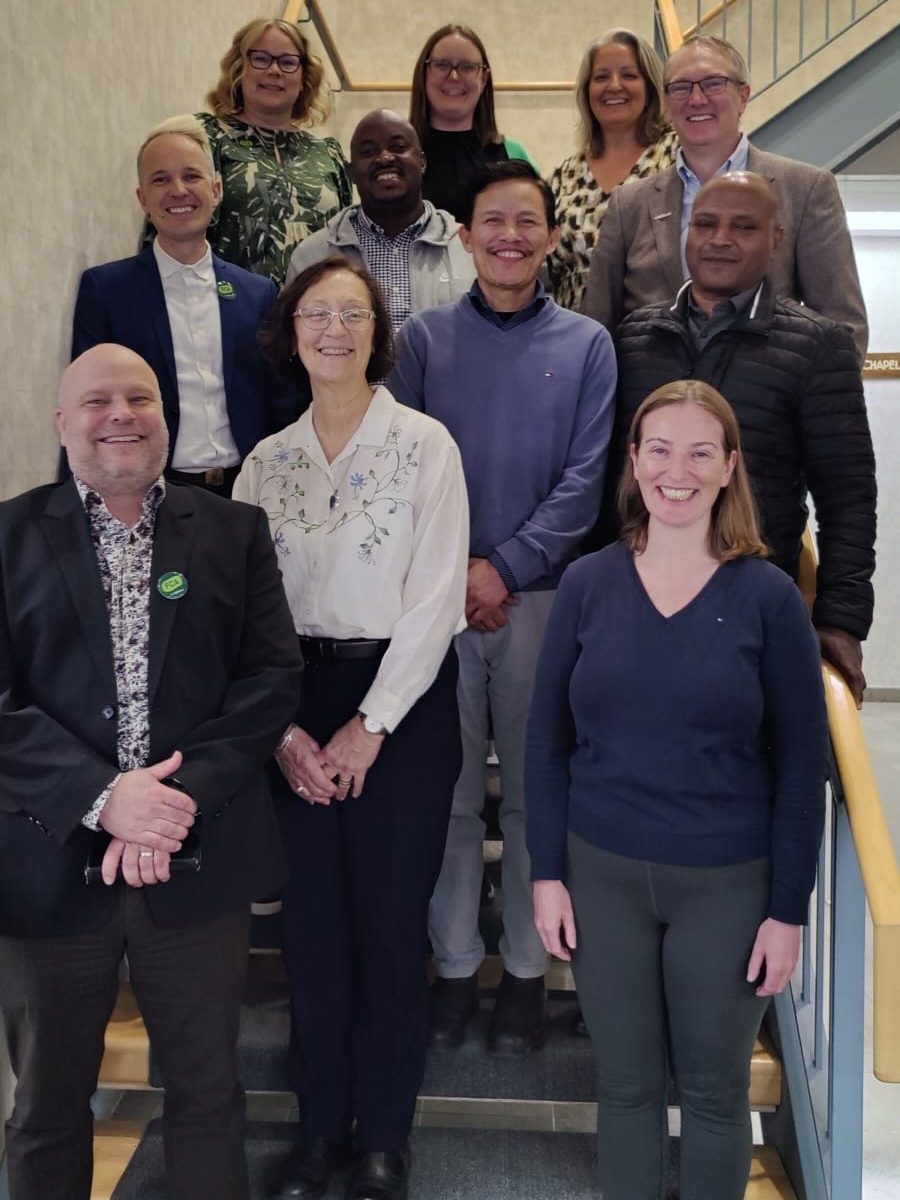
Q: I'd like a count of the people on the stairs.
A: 11